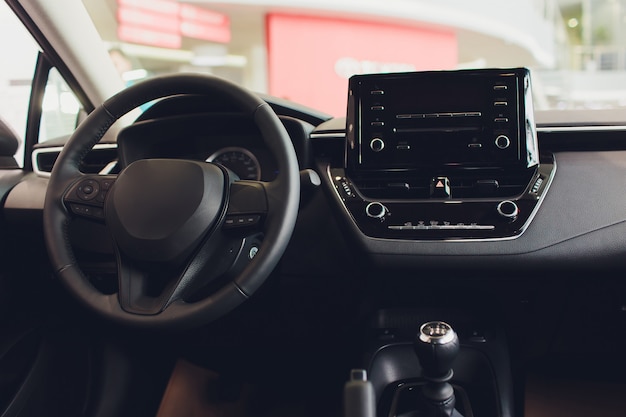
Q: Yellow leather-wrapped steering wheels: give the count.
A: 0